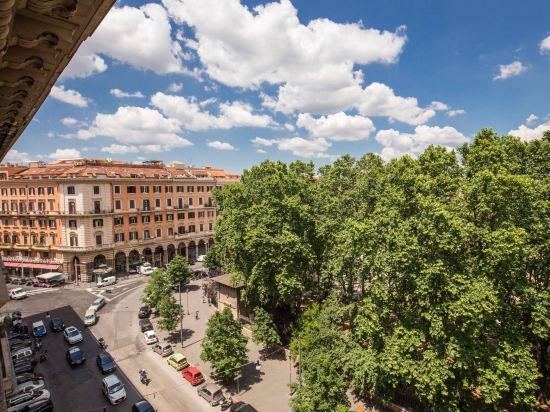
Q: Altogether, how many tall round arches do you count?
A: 11